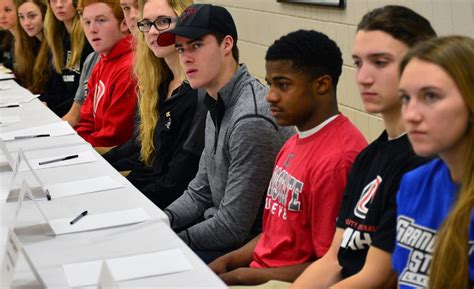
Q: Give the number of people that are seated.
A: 10